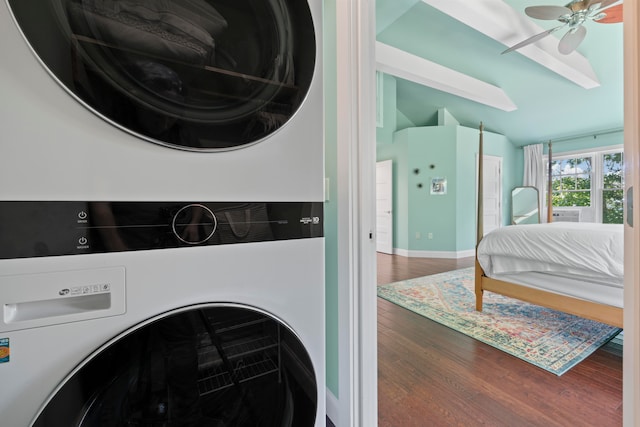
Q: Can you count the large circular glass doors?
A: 2